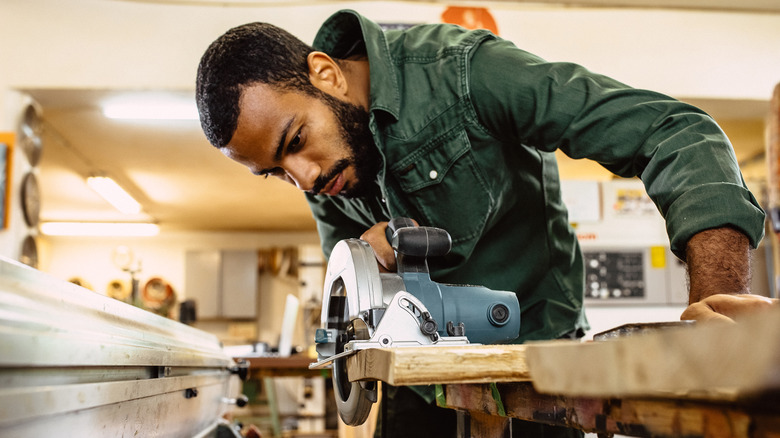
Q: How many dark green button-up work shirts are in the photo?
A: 1